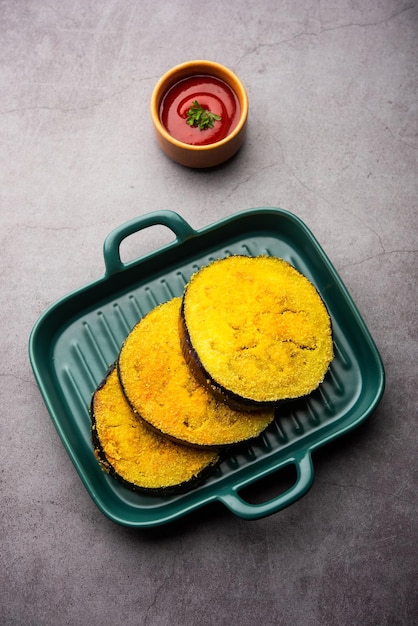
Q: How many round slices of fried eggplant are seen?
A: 3